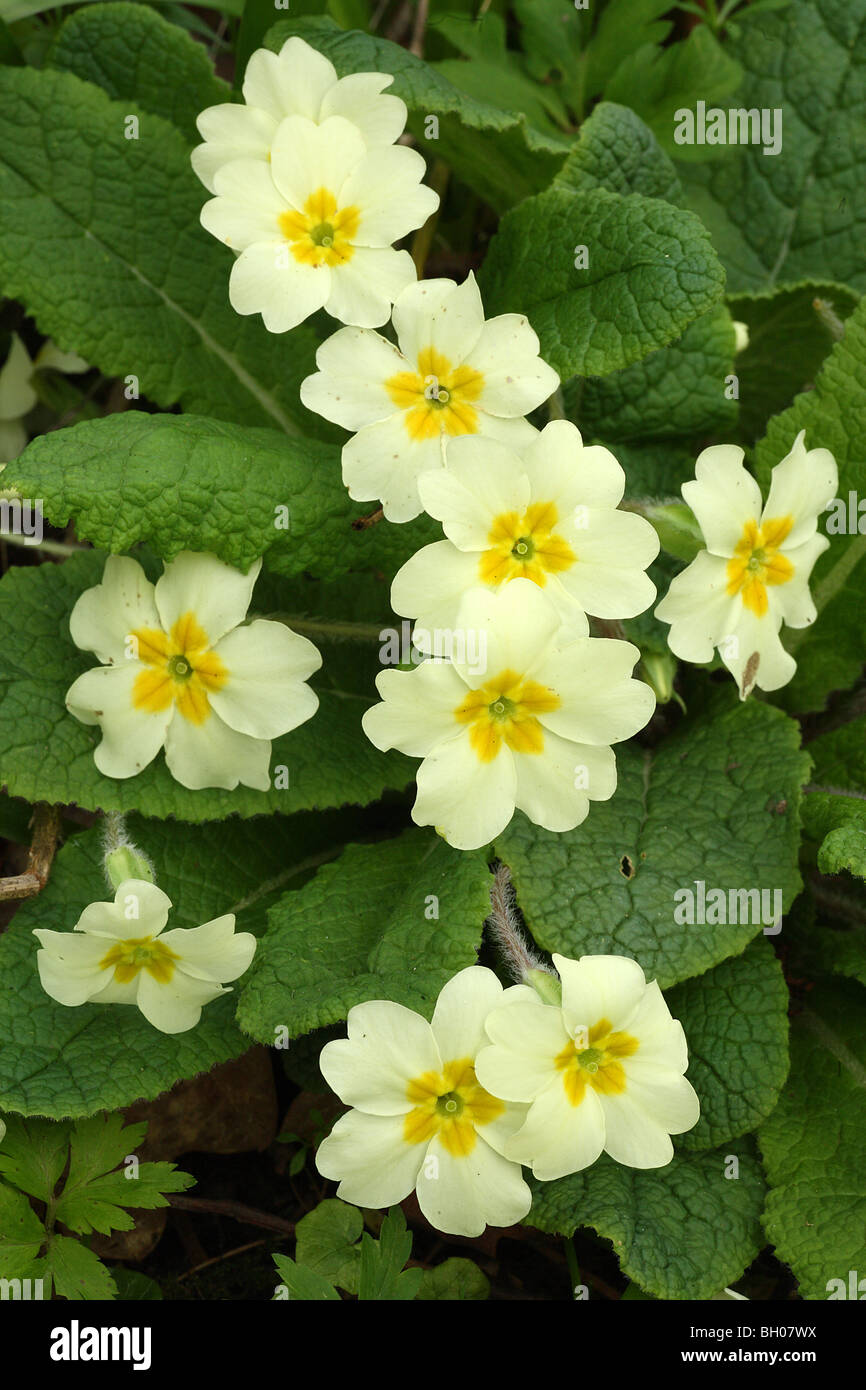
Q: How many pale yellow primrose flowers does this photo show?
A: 10